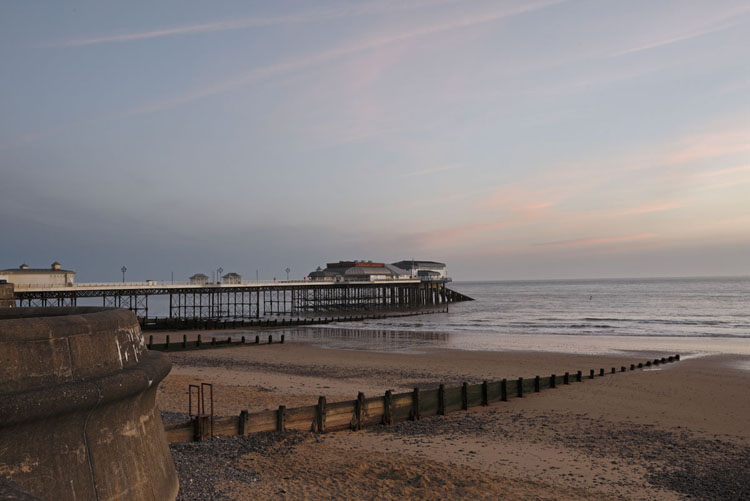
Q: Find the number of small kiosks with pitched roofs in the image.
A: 2